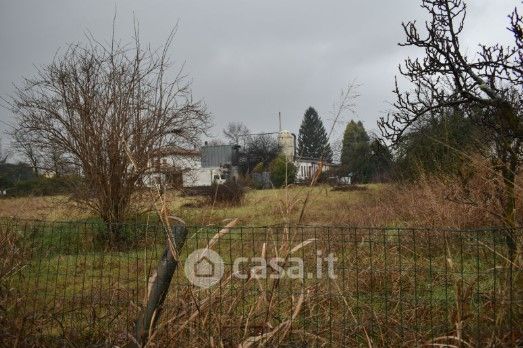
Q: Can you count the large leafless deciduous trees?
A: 2